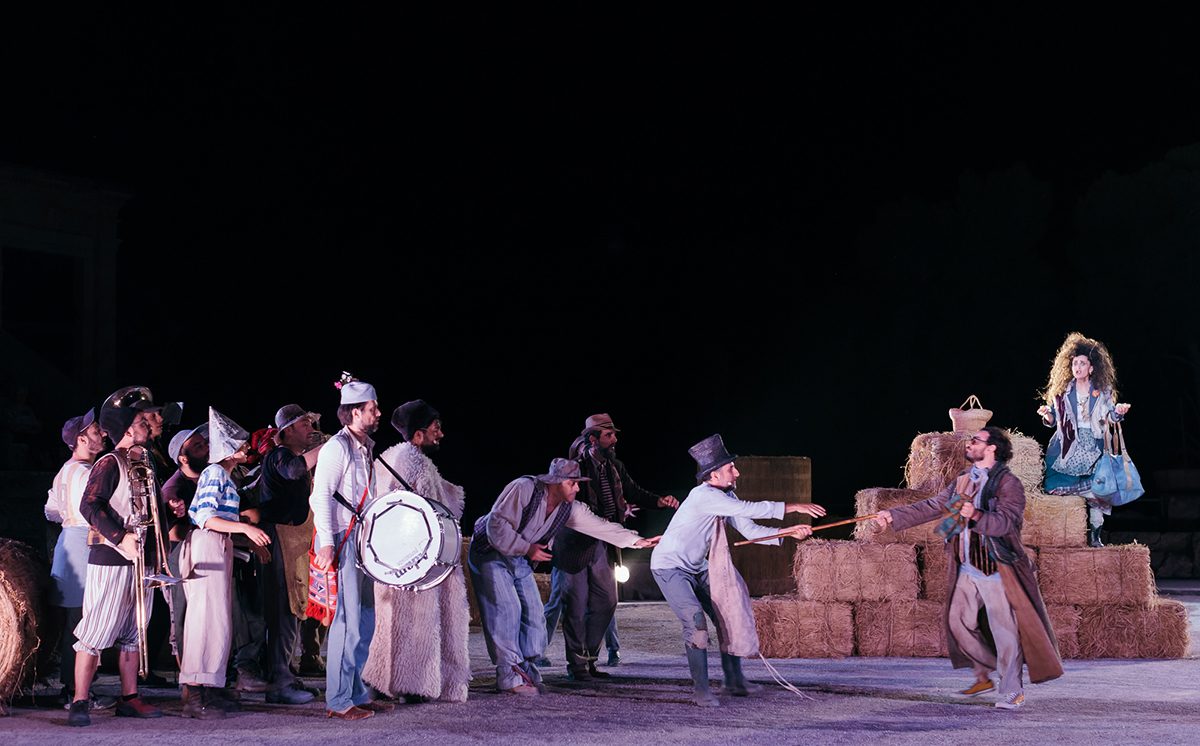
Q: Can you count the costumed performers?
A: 15